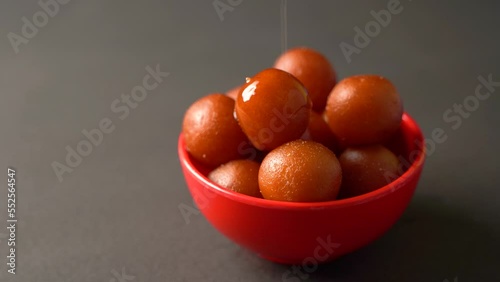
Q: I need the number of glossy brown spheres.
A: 9